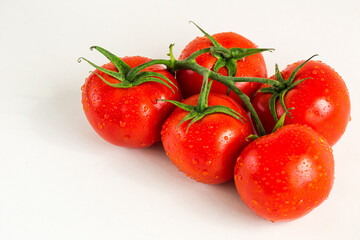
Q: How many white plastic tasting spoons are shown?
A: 0